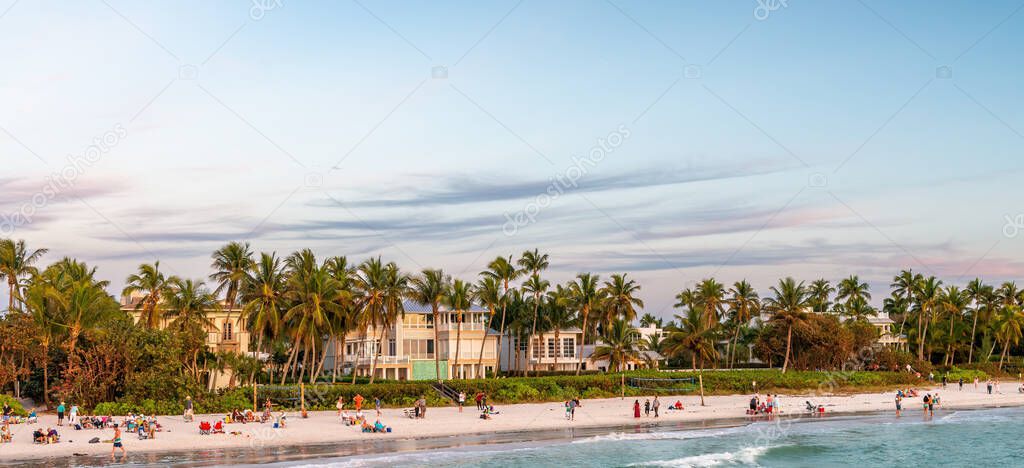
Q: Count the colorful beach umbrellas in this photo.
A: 0